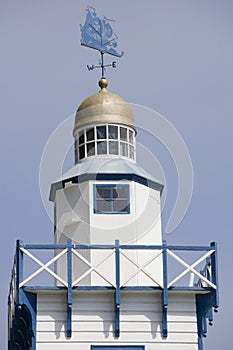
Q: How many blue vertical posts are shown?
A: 5